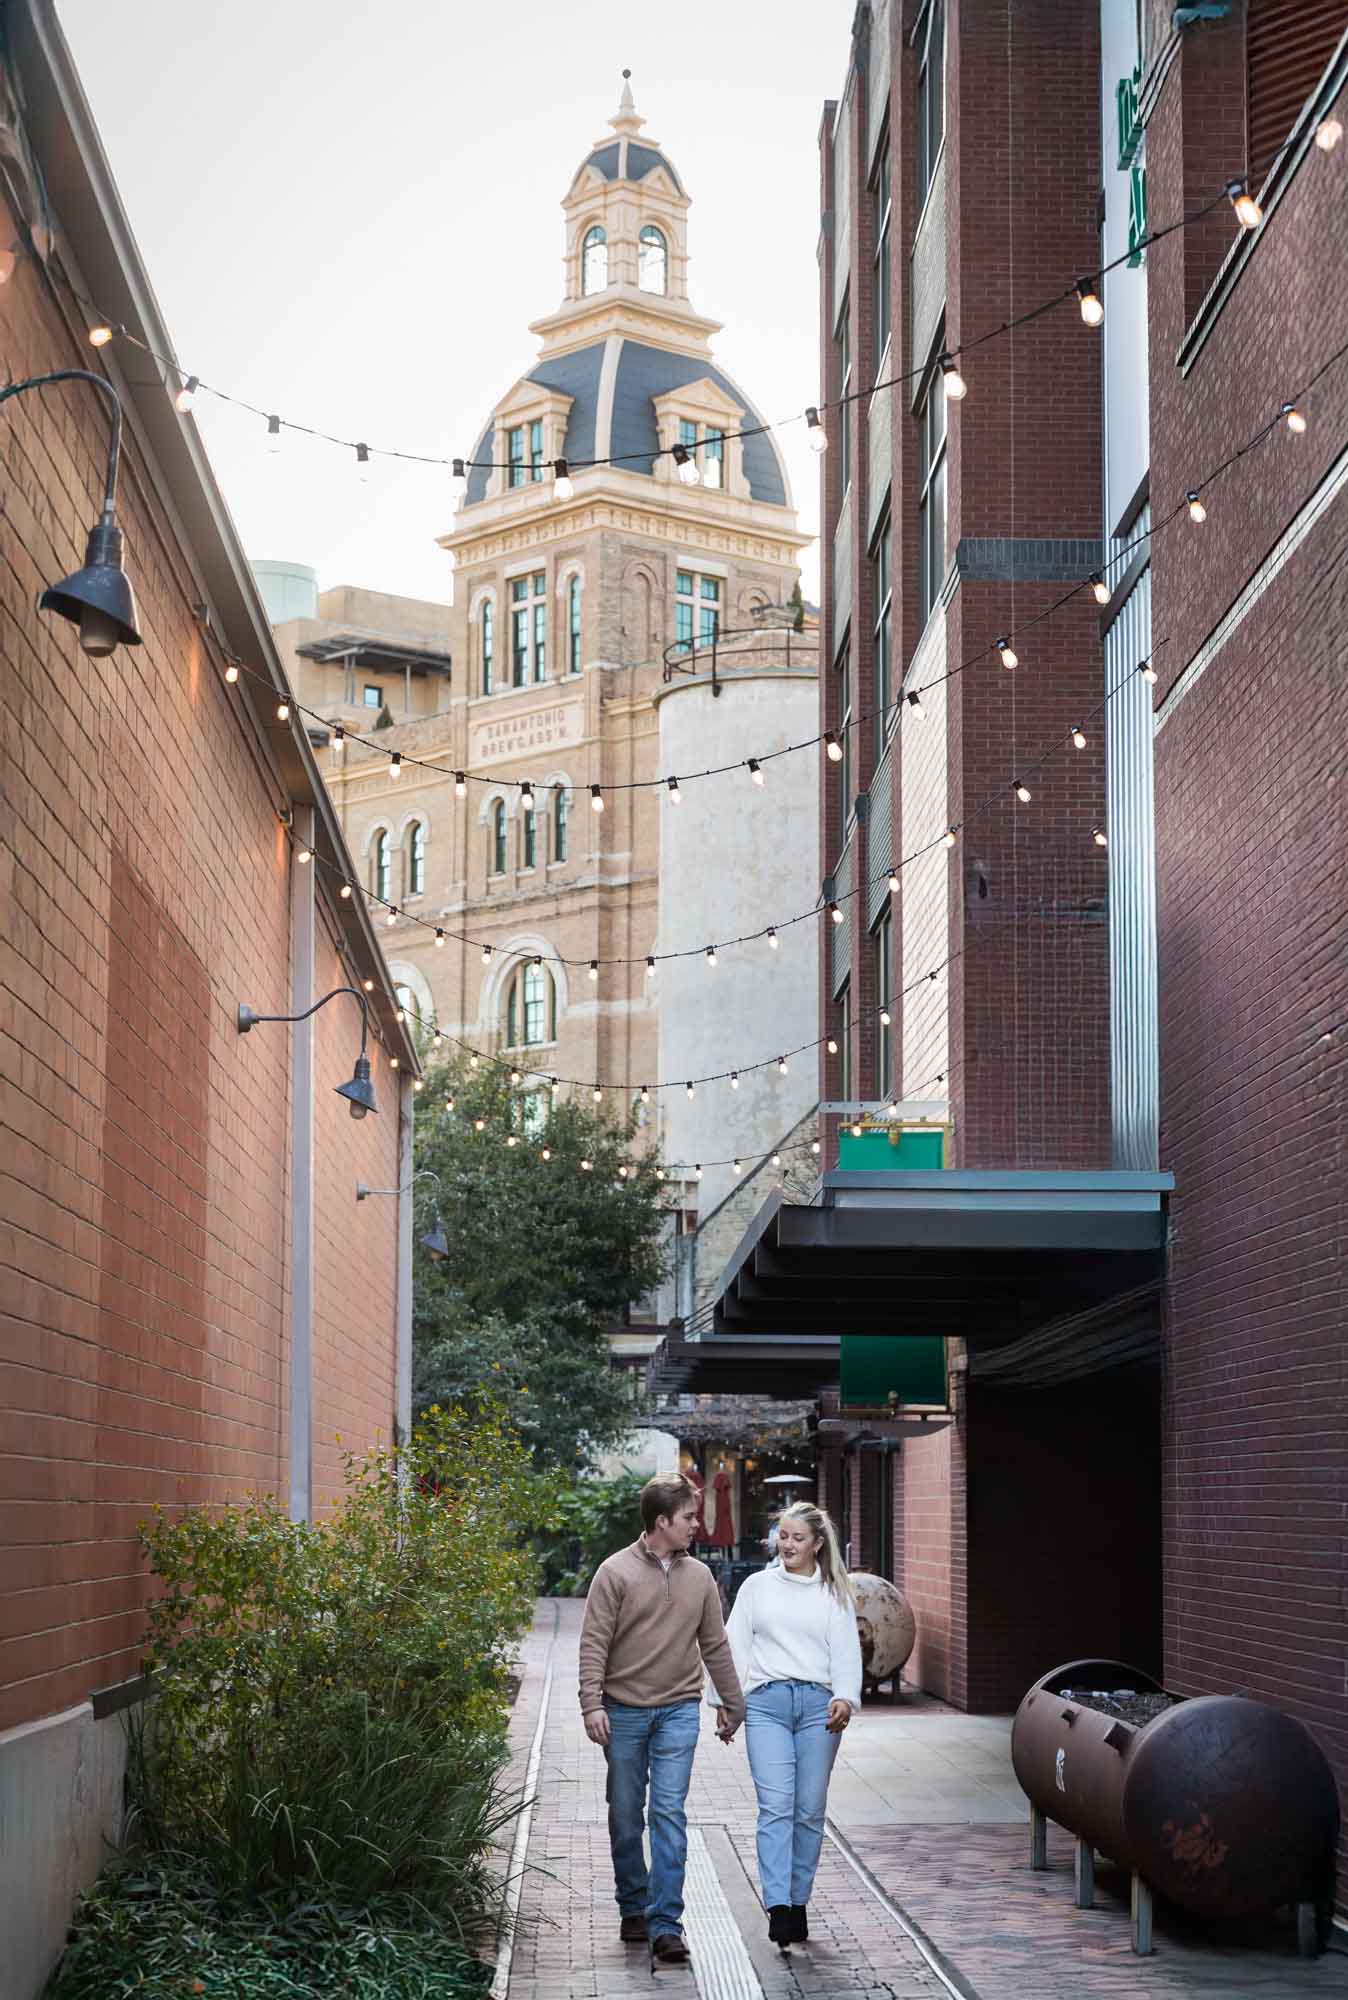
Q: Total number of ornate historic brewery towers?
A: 1